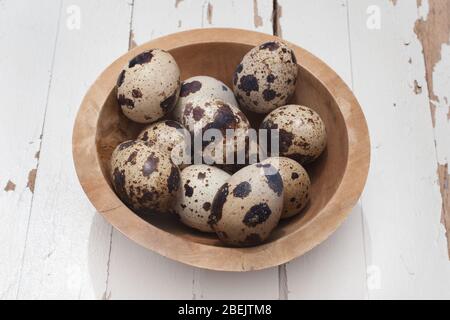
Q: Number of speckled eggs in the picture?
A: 10